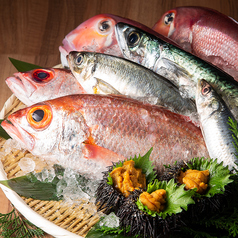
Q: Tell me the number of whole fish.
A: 7